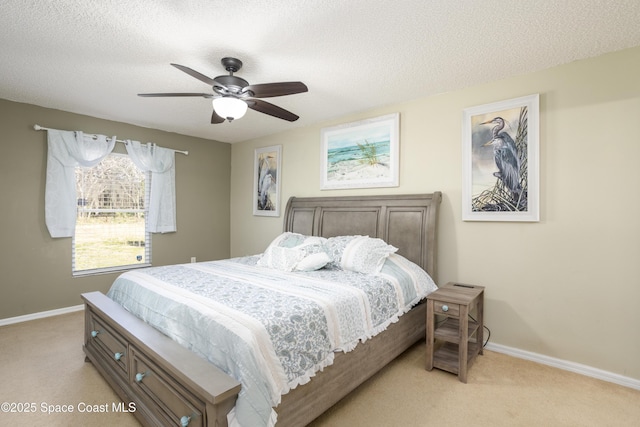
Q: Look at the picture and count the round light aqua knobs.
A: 5